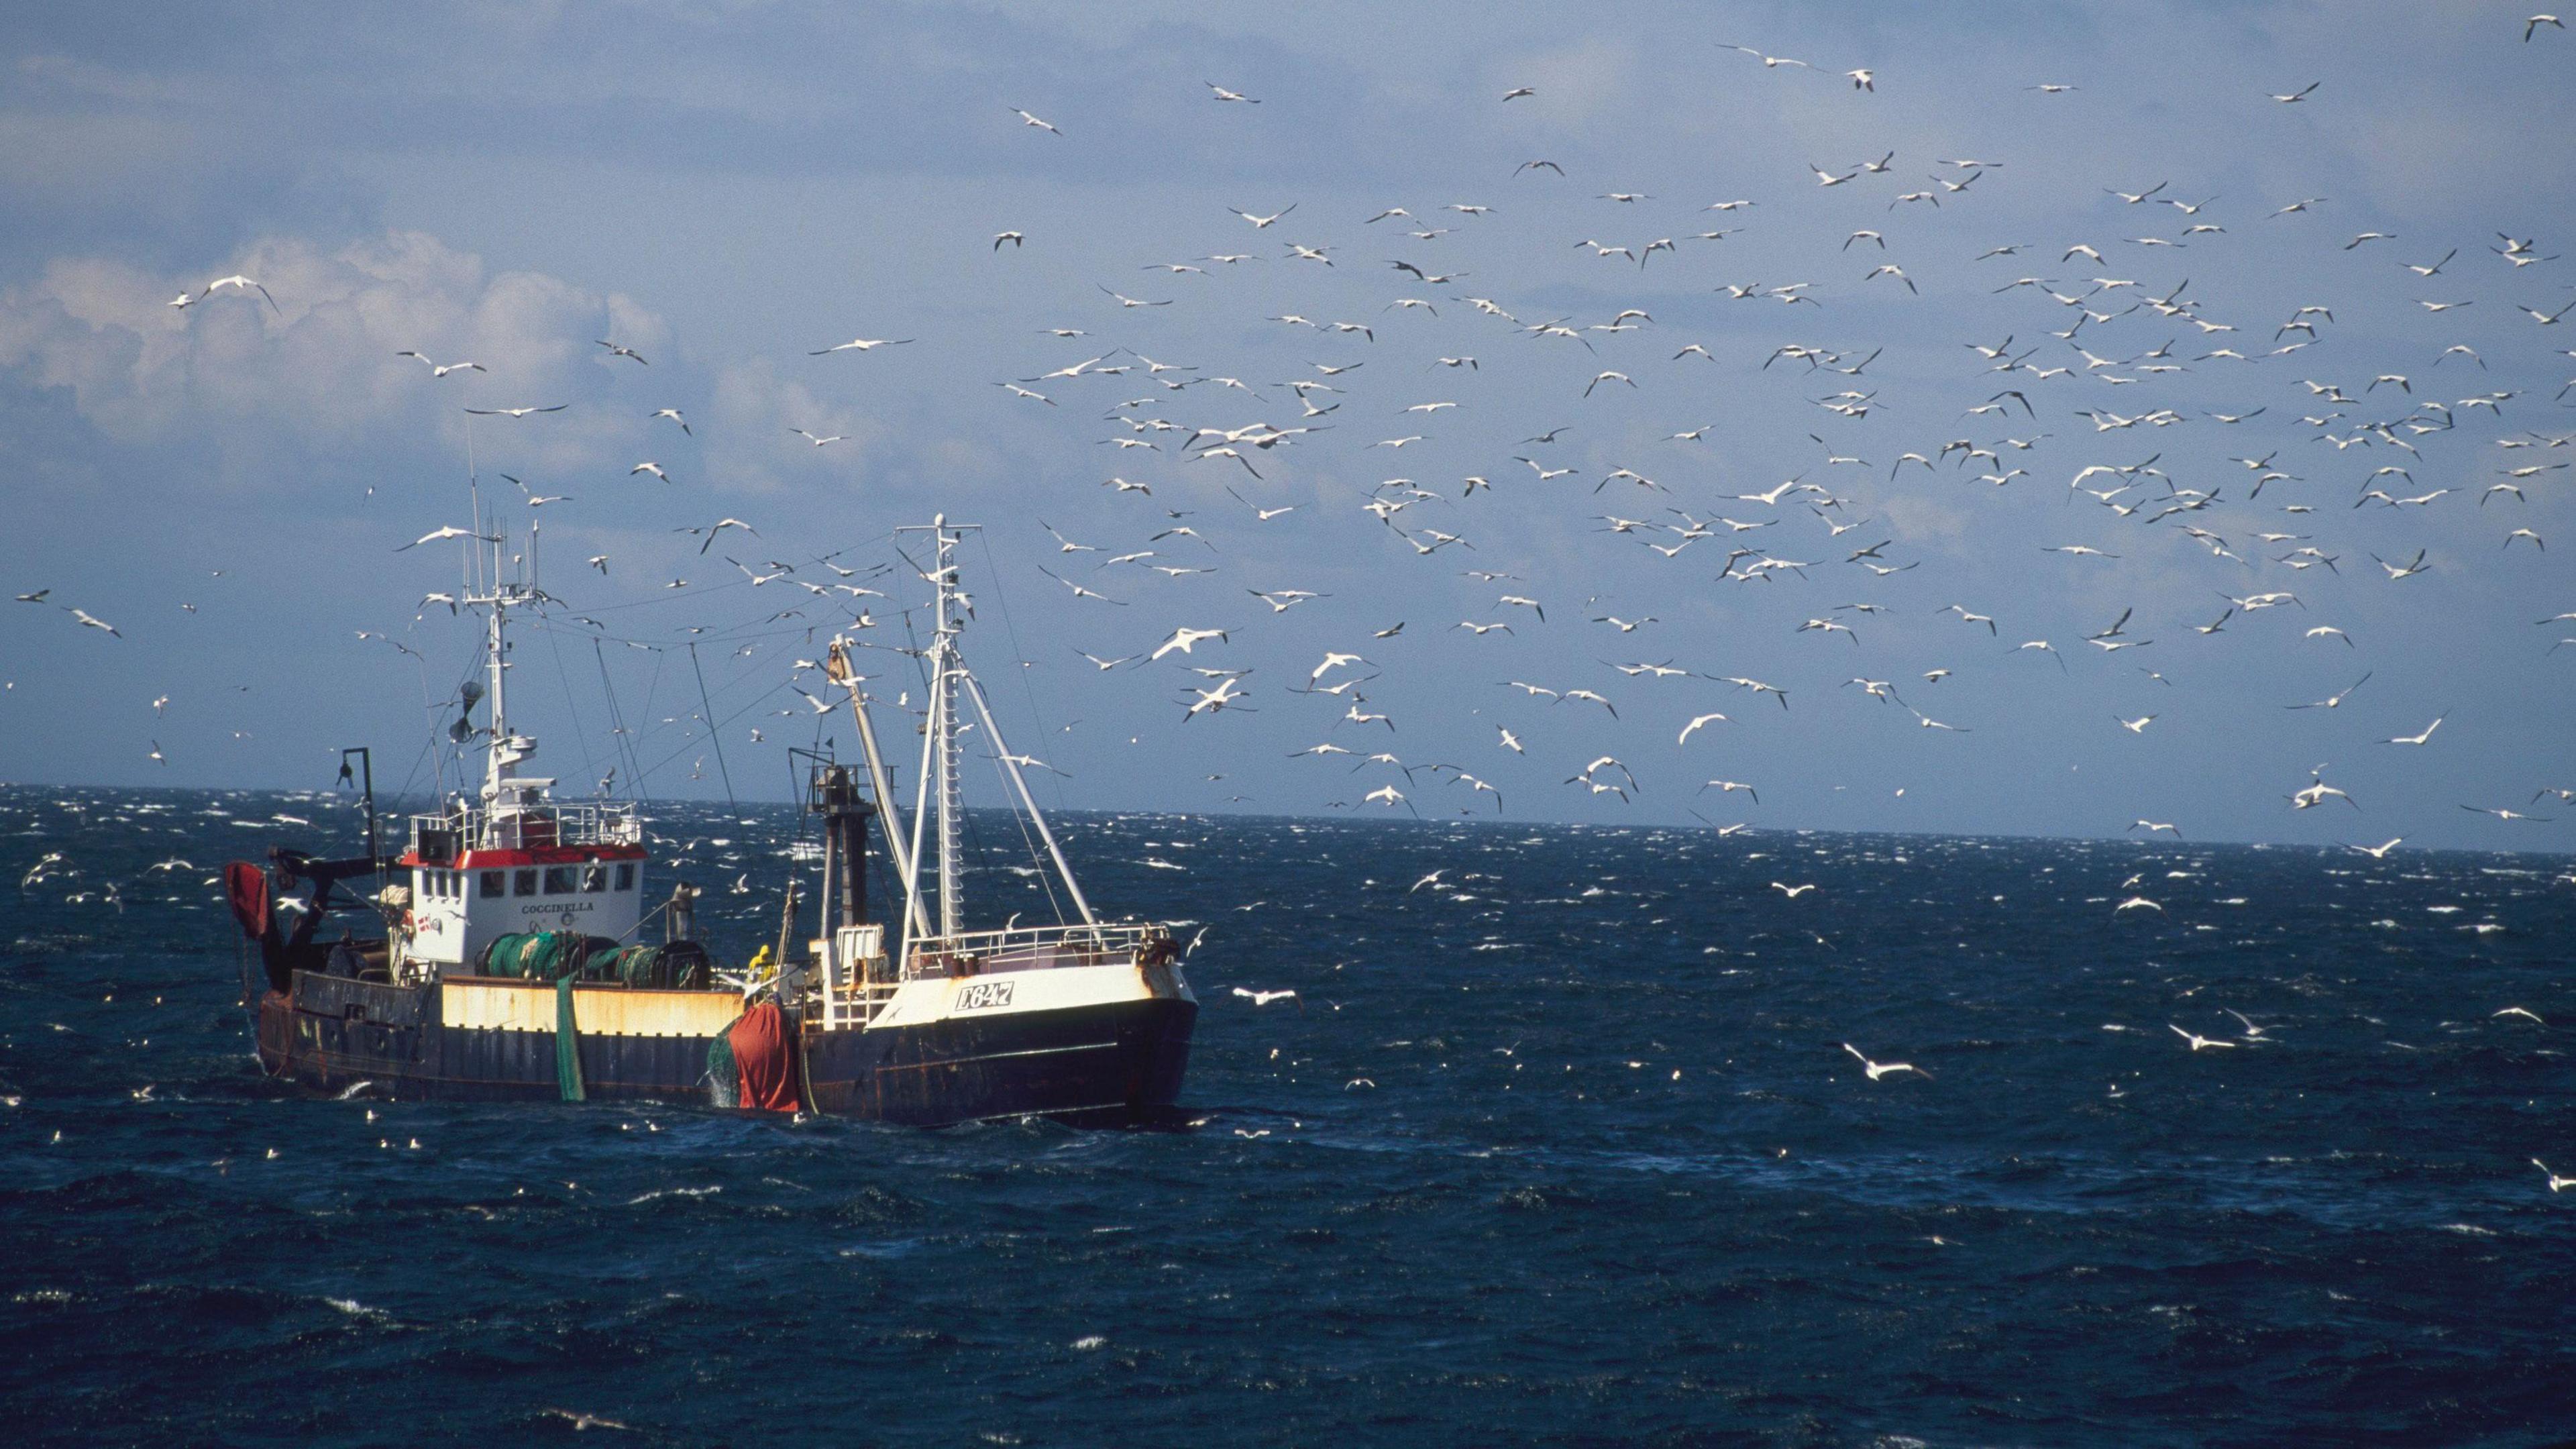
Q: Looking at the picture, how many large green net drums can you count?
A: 2